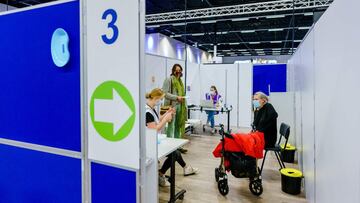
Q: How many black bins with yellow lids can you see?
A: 2